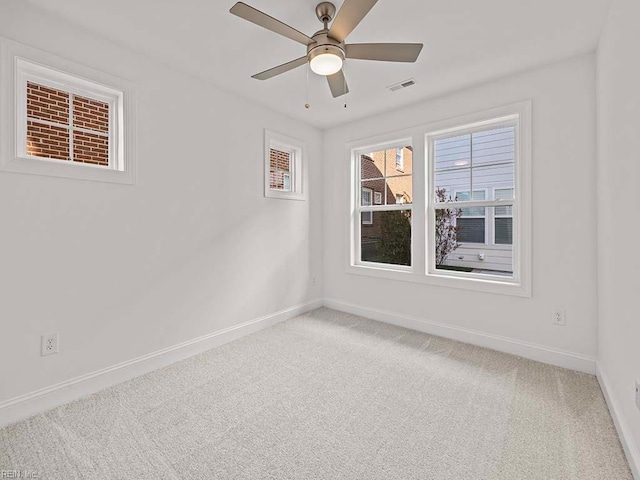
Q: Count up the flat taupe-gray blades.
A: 5